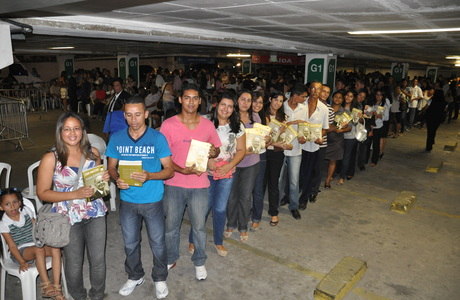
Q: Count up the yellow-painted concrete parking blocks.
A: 4